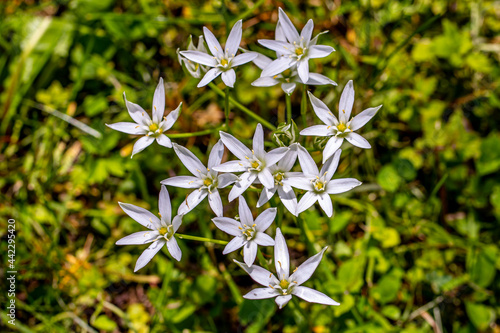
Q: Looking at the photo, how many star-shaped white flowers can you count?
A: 12